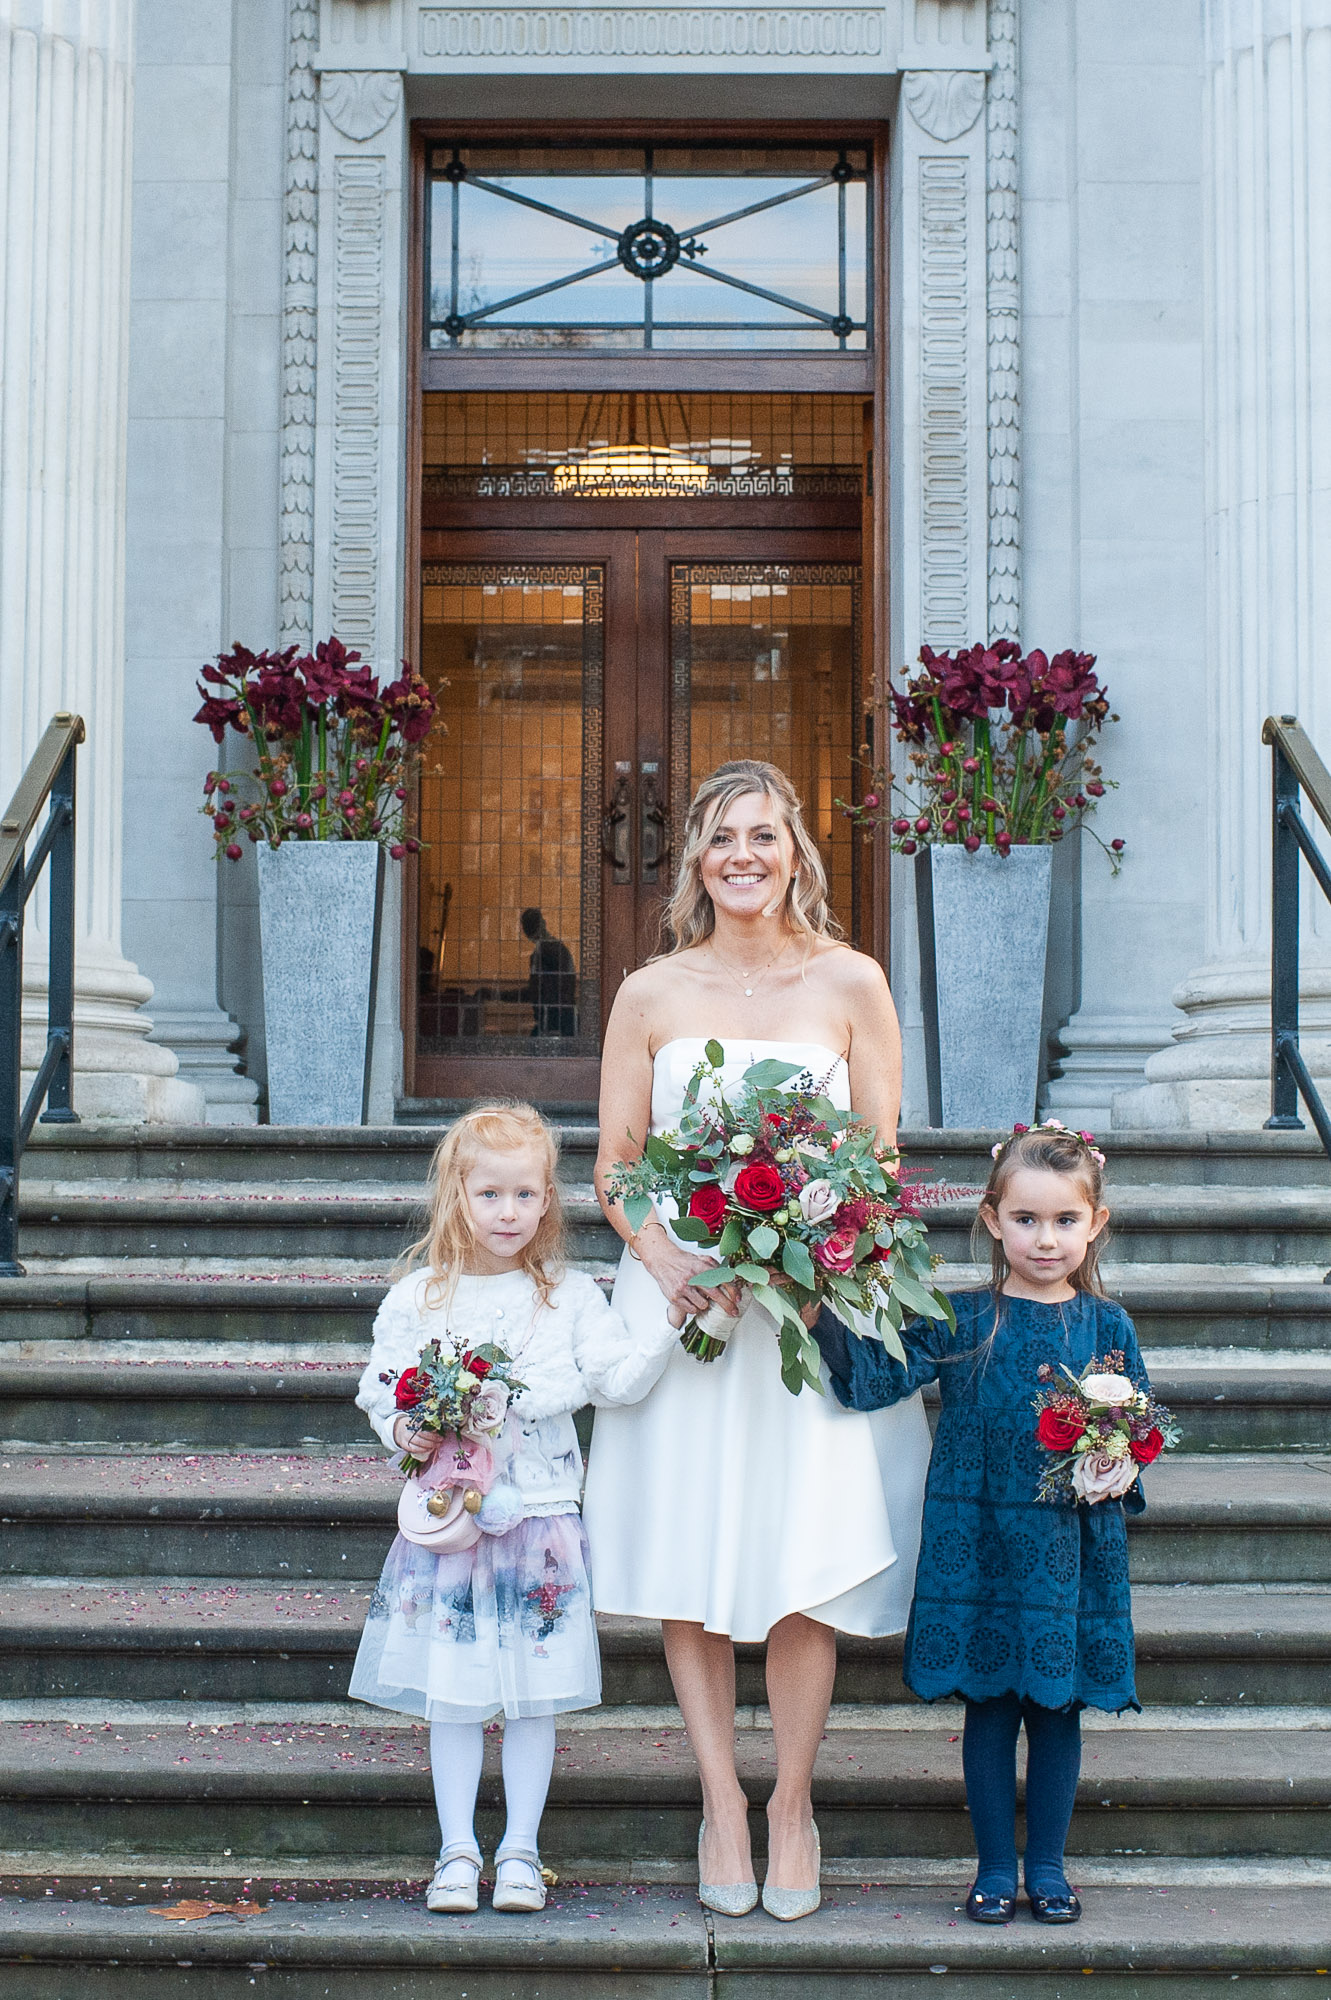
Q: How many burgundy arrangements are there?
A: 2